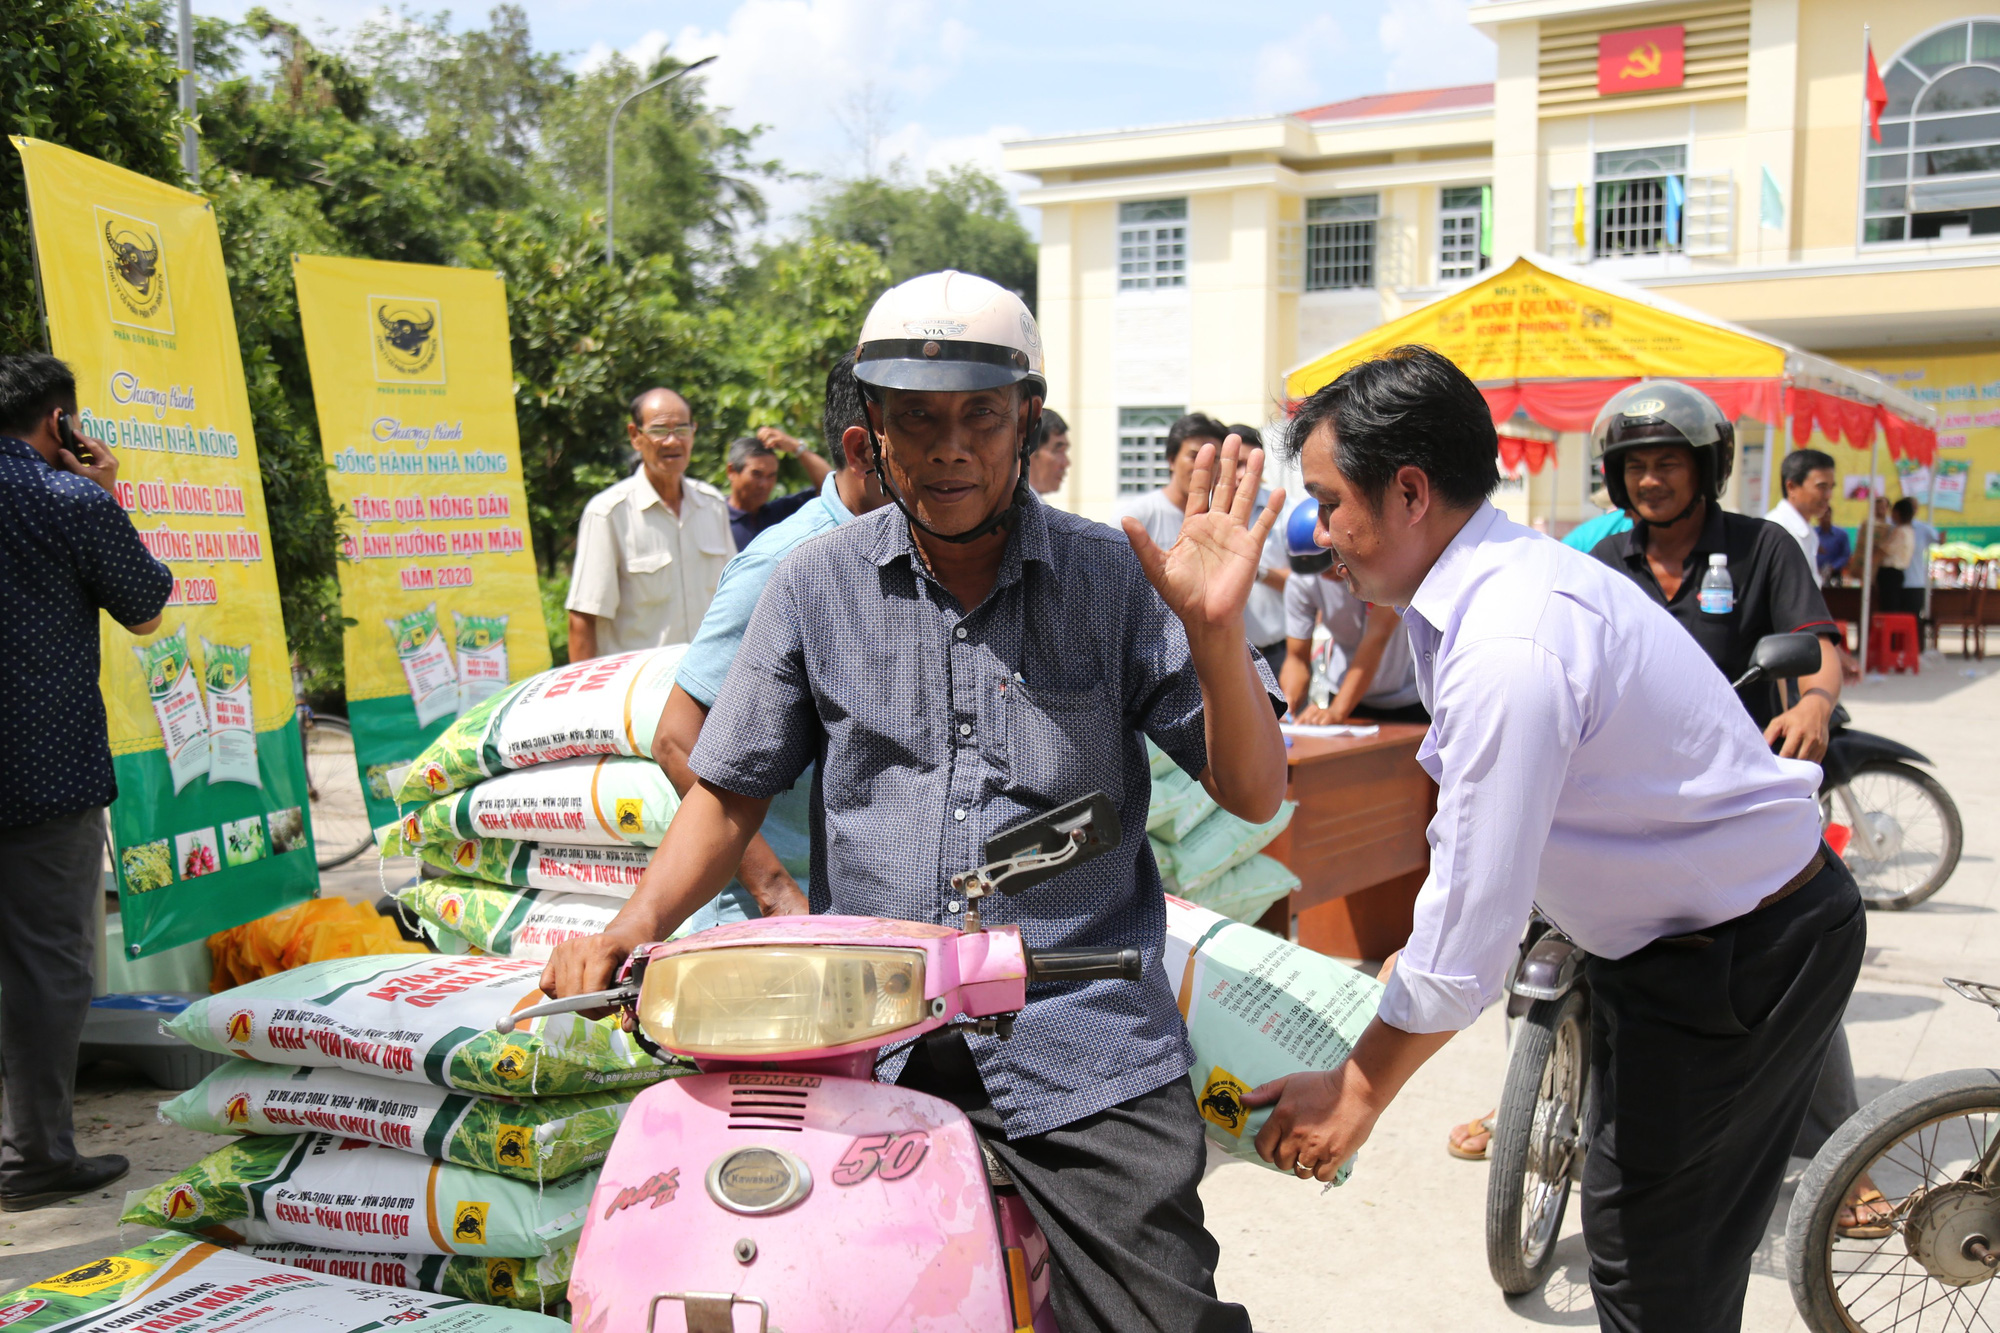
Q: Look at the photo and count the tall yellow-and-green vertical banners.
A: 2